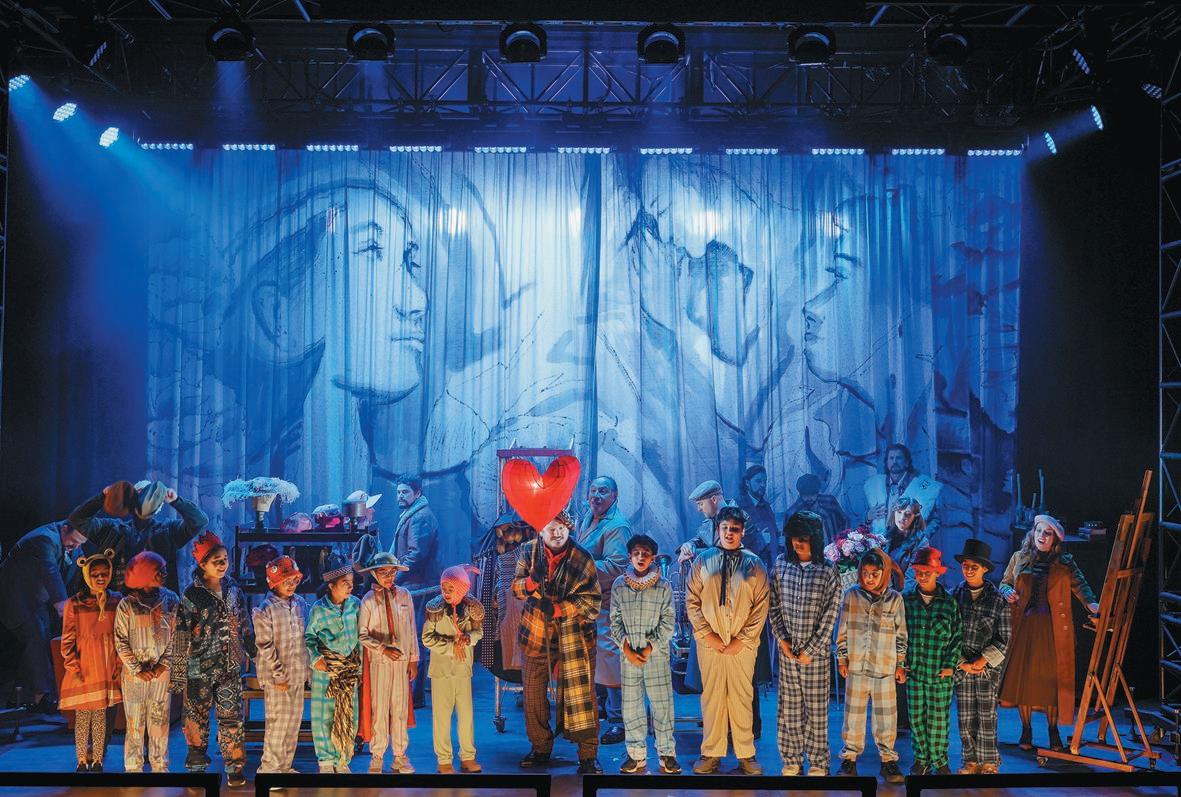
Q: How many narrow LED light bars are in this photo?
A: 11